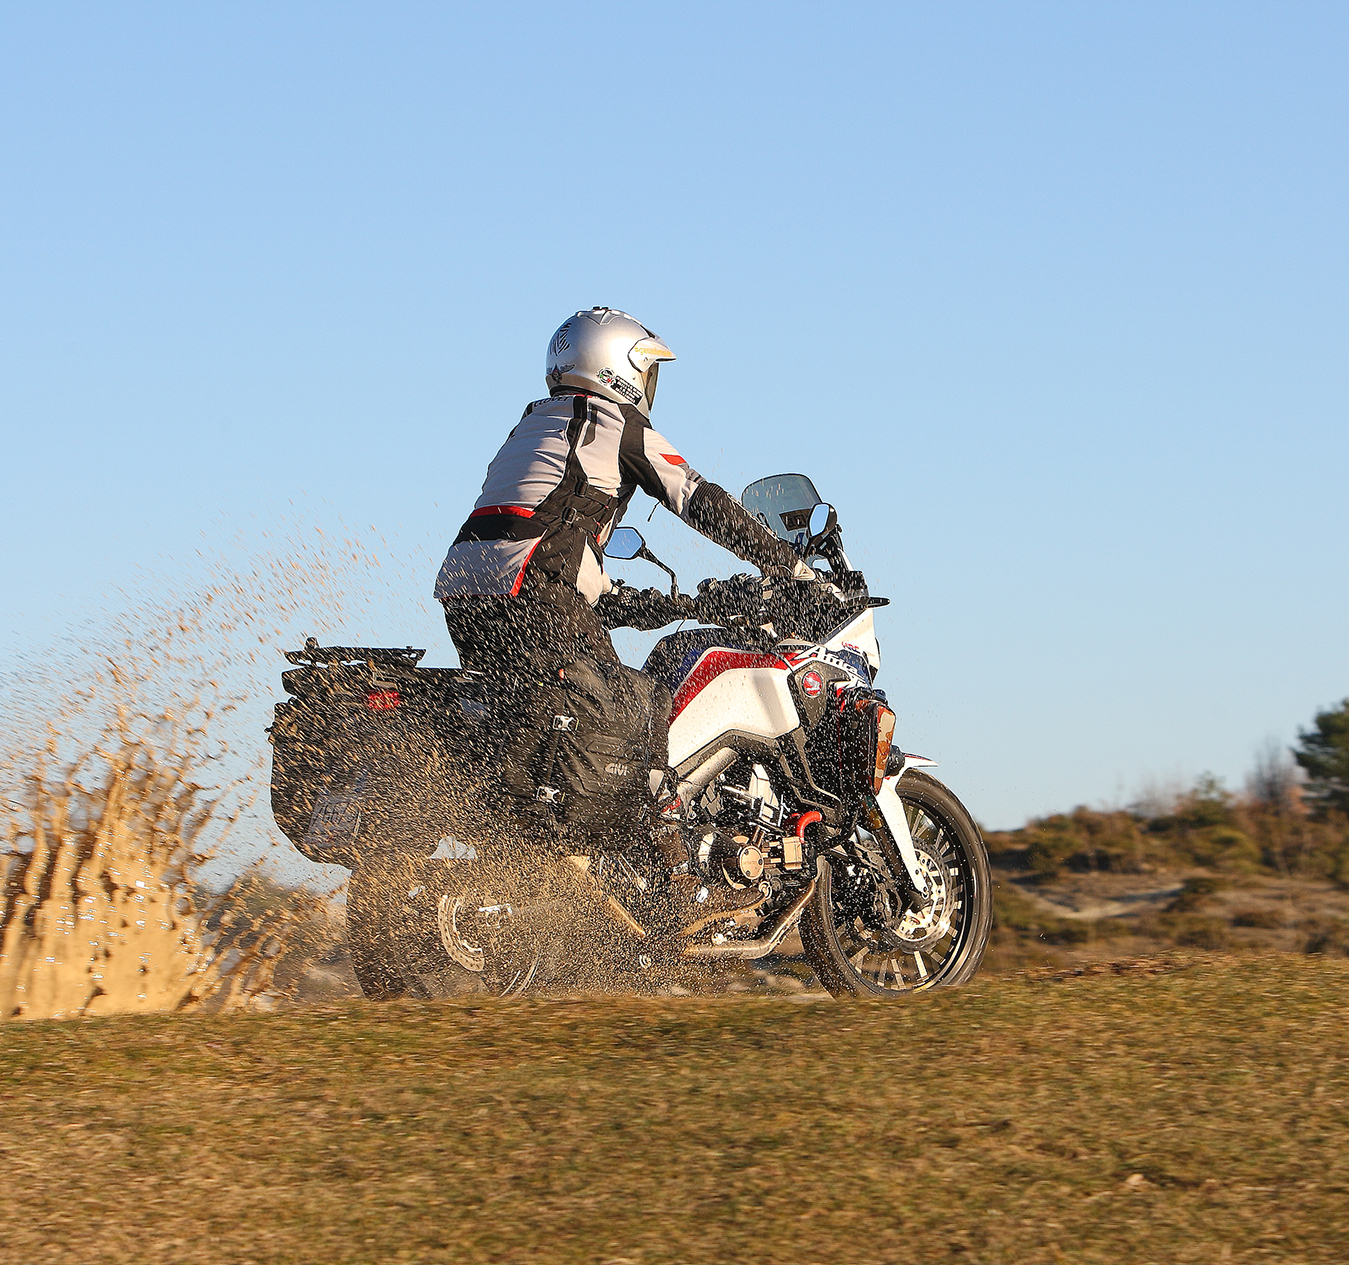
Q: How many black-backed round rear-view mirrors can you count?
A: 2